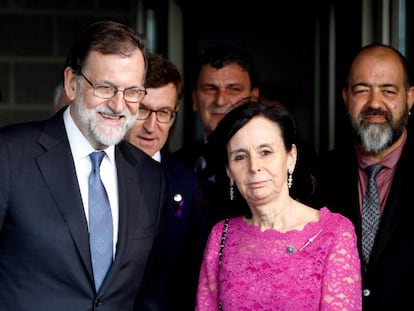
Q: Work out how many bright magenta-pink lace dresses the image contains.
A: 1